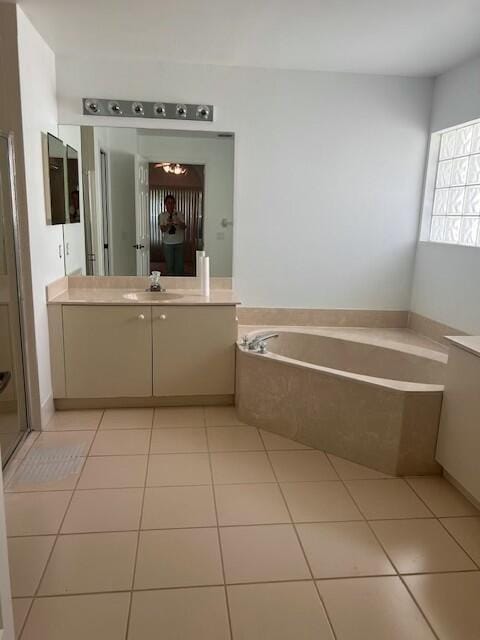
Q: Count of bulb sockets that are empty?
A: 0